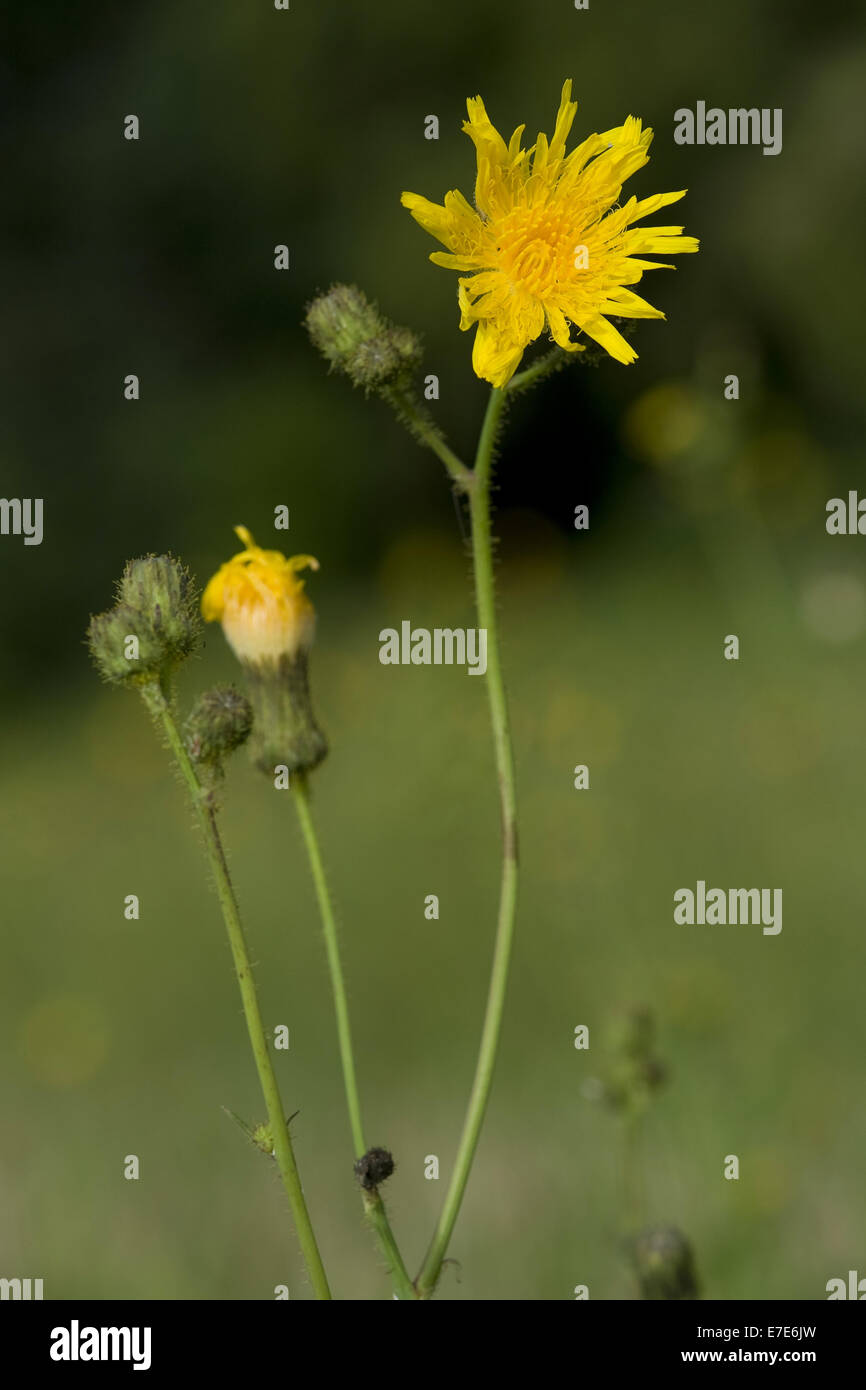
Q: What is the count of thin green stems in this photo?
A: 3